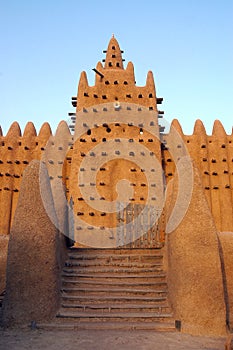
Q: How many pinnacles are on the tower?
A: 5